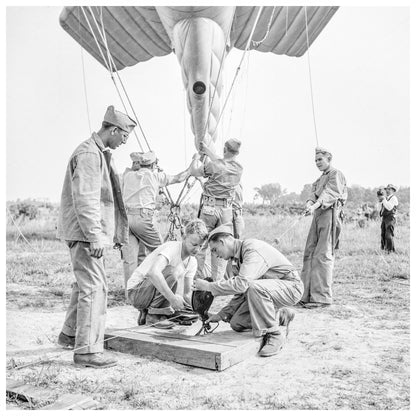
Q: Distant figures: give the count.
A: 1